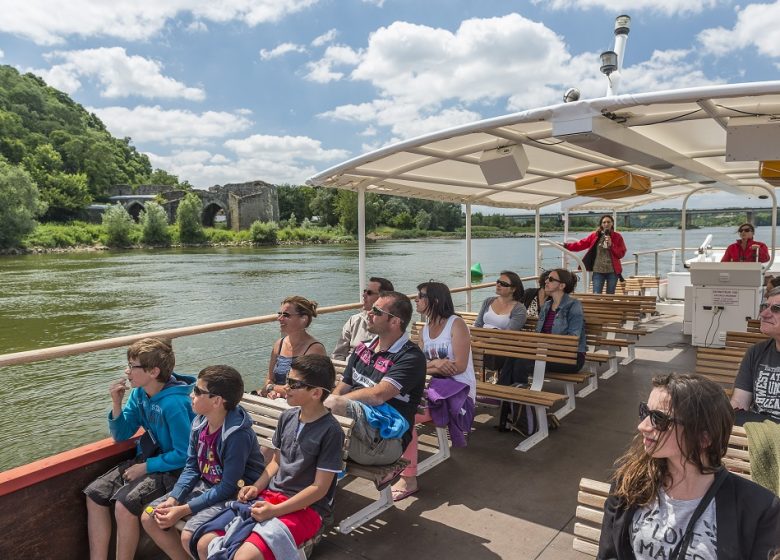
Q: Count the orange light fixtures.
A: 2